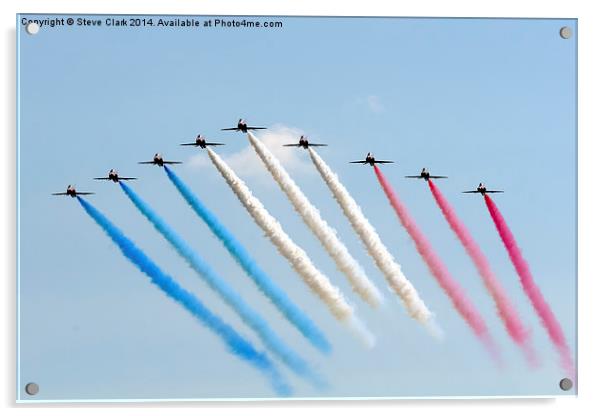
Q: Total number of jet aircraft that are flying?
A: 9